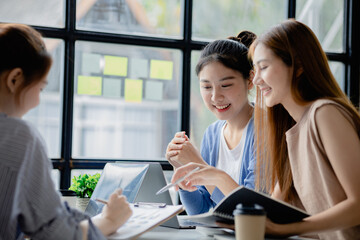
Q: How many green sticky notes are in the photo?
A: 4